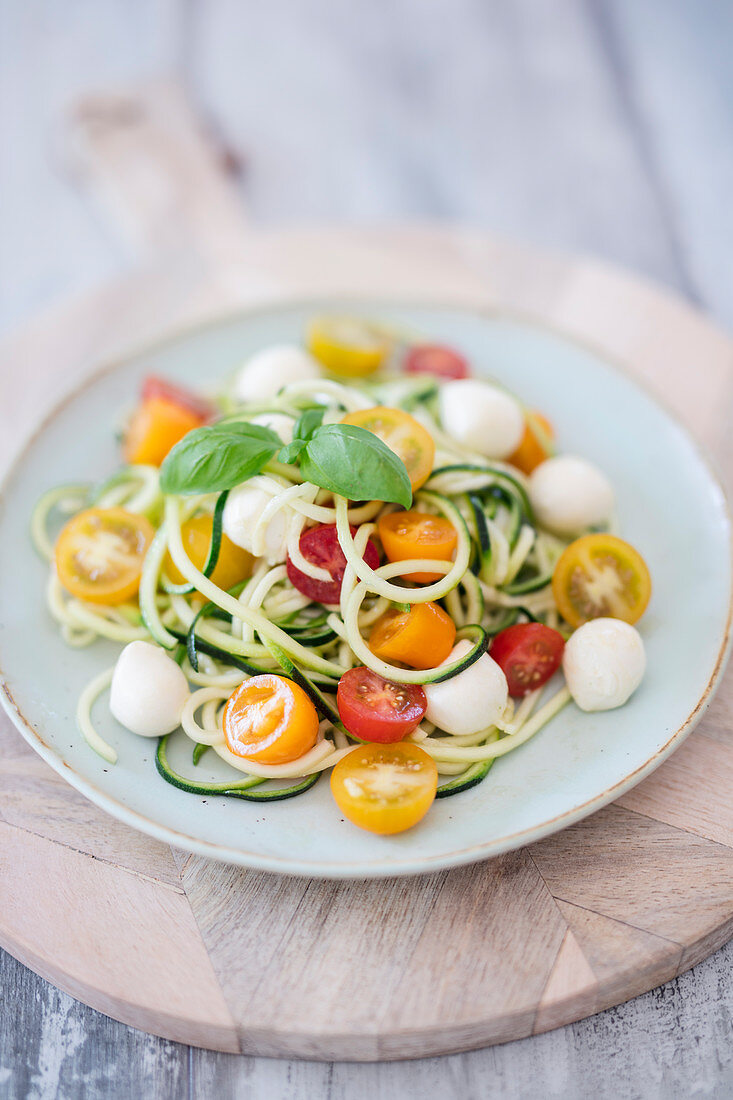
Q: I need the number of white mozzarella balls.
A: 8